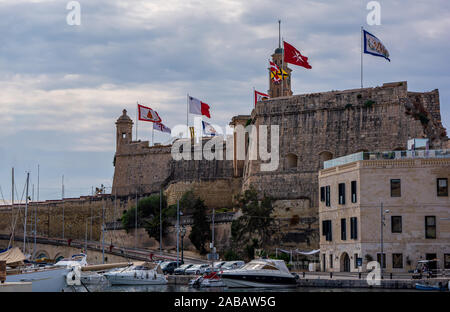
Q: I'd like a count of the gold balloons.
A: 0